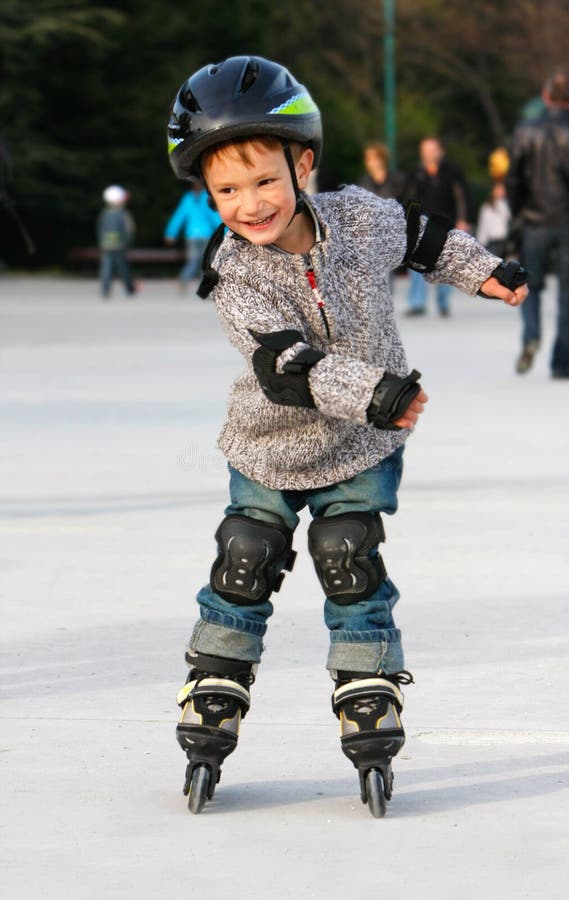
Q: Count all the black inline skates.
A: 2